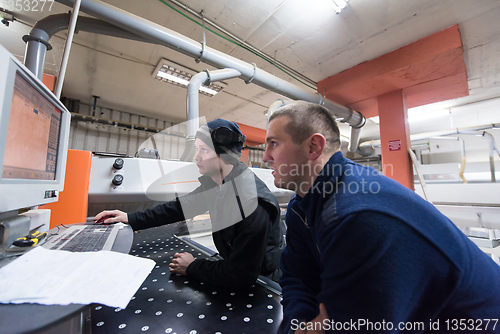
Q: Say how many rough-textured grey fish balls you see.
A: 0